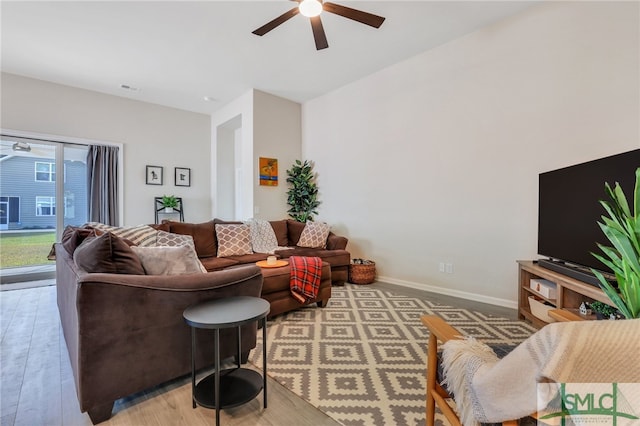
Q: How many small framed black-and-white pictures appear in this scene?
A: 2